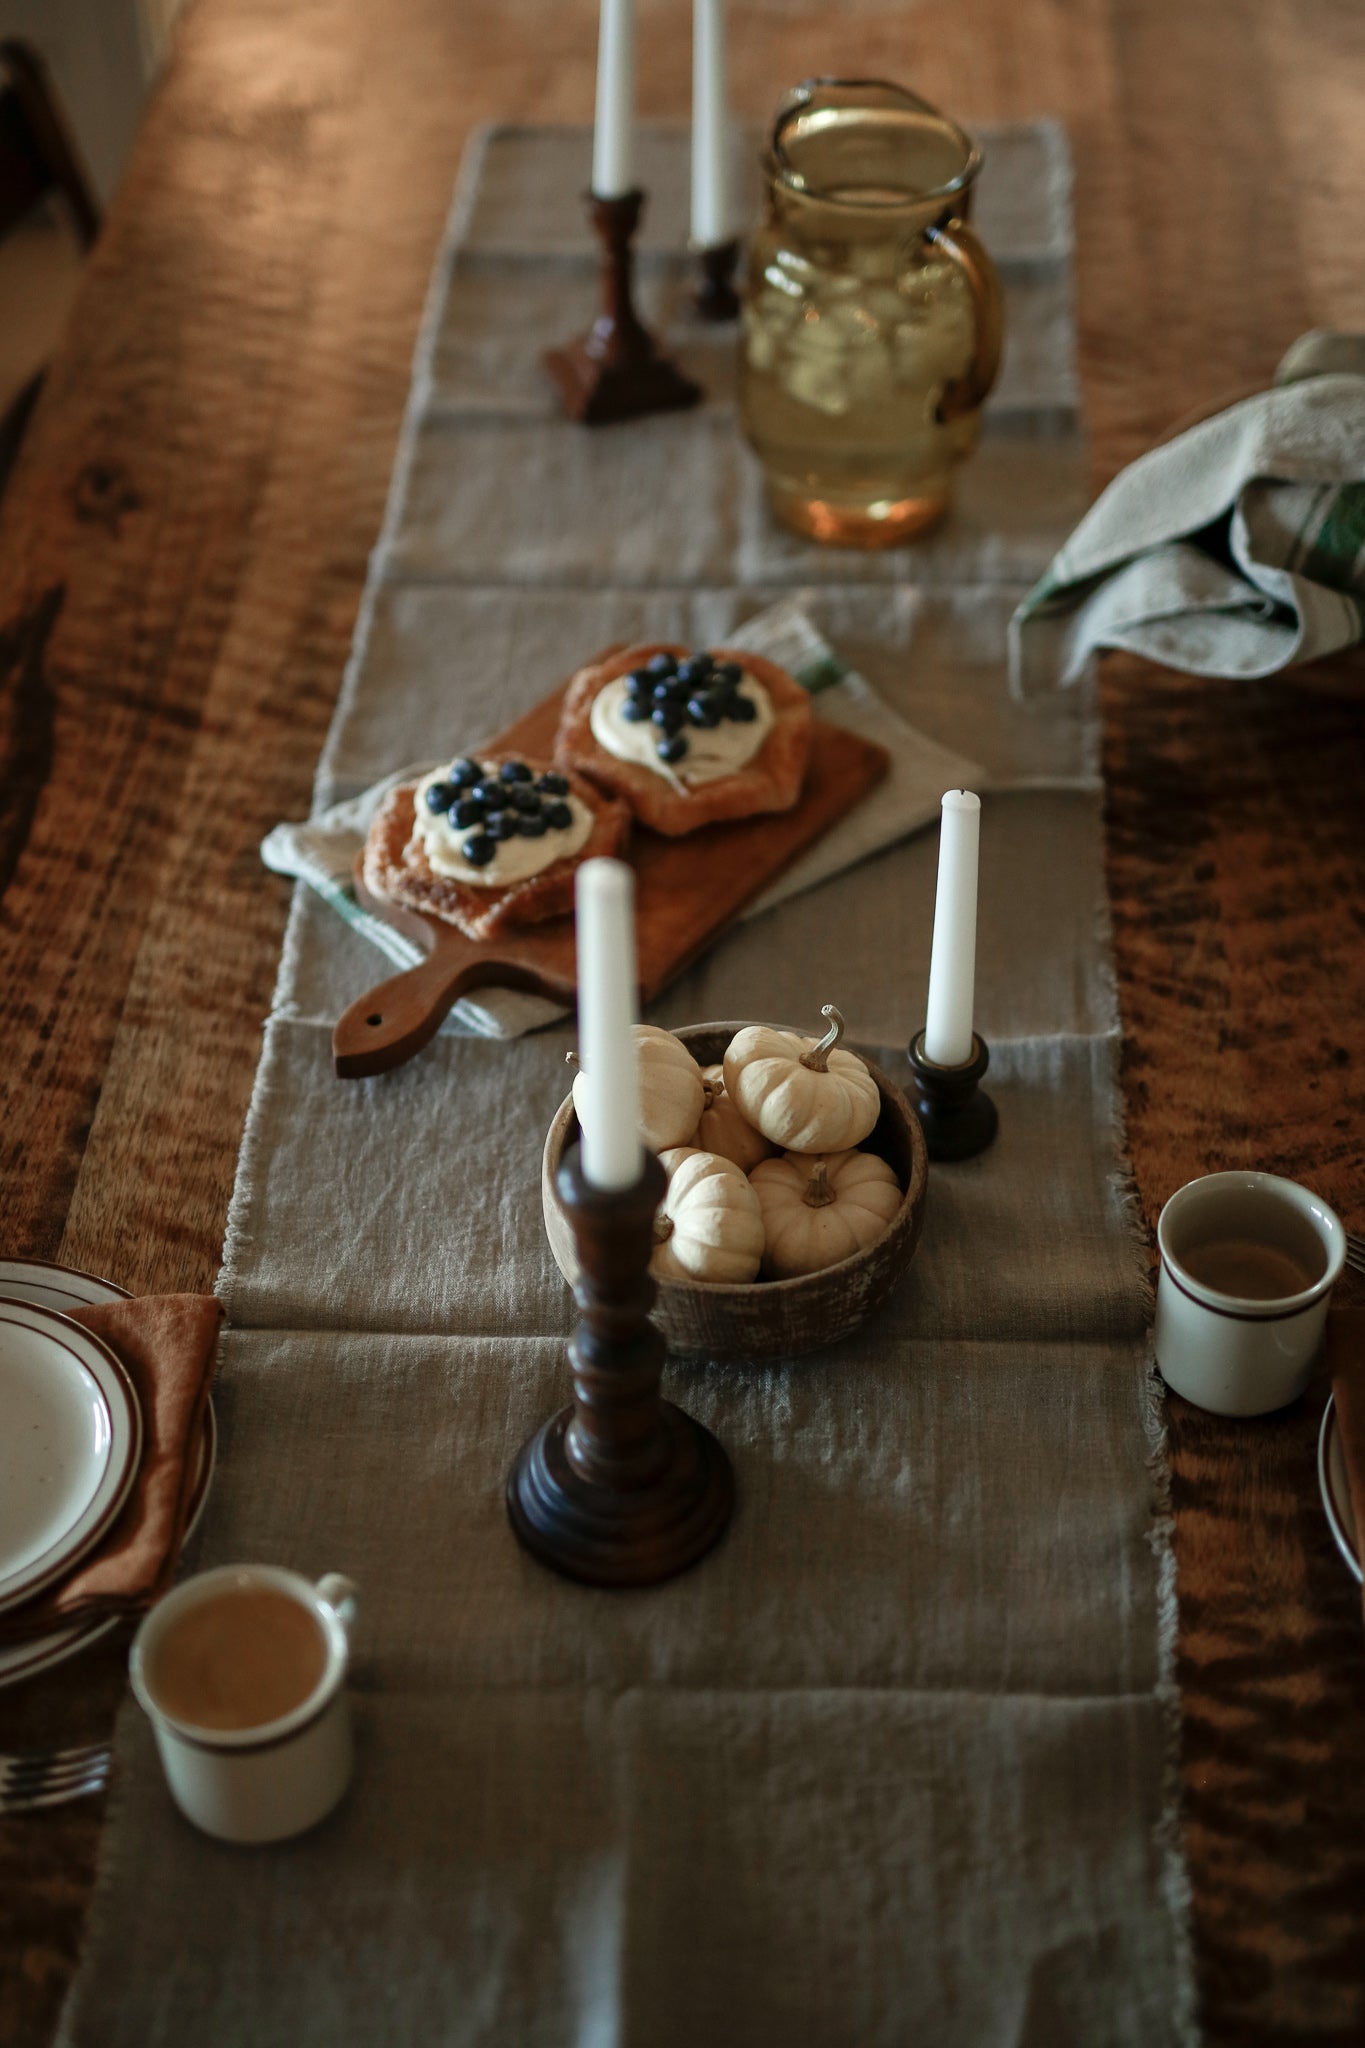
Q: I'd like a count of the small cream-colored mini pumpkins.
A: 5